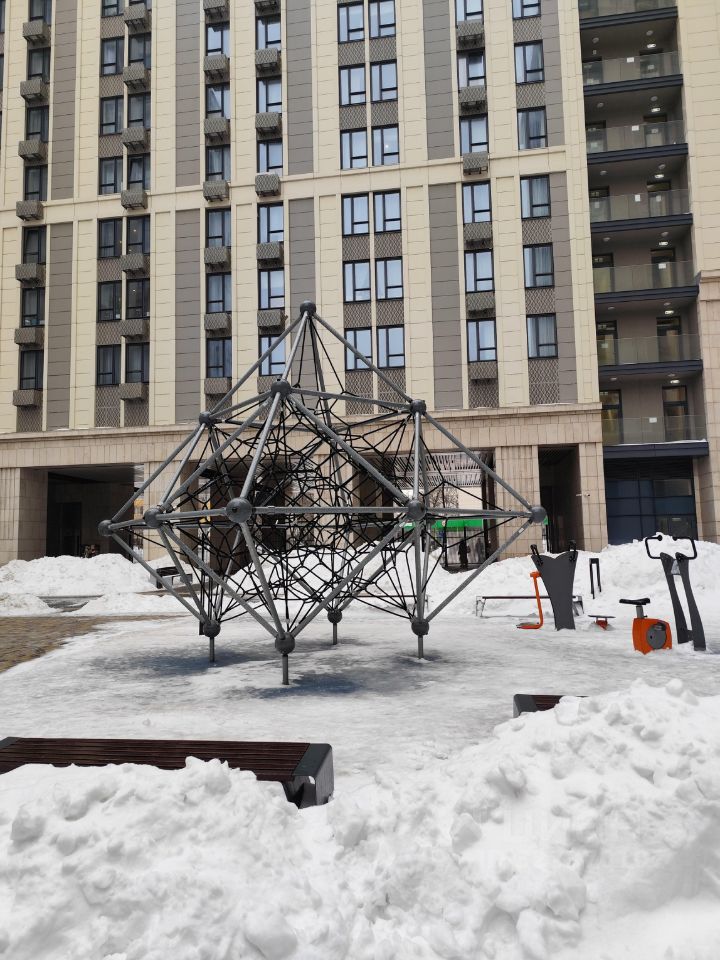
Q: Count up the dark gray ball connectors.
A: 13